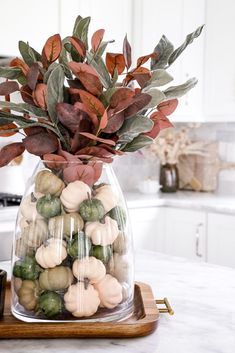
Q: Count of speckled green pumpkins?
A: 7